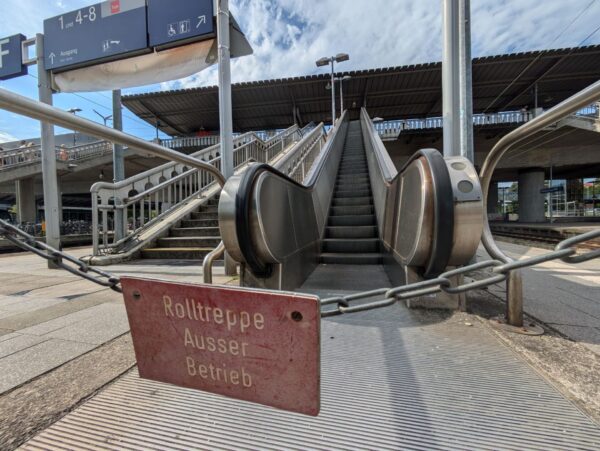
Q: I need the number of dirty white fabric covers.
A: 1